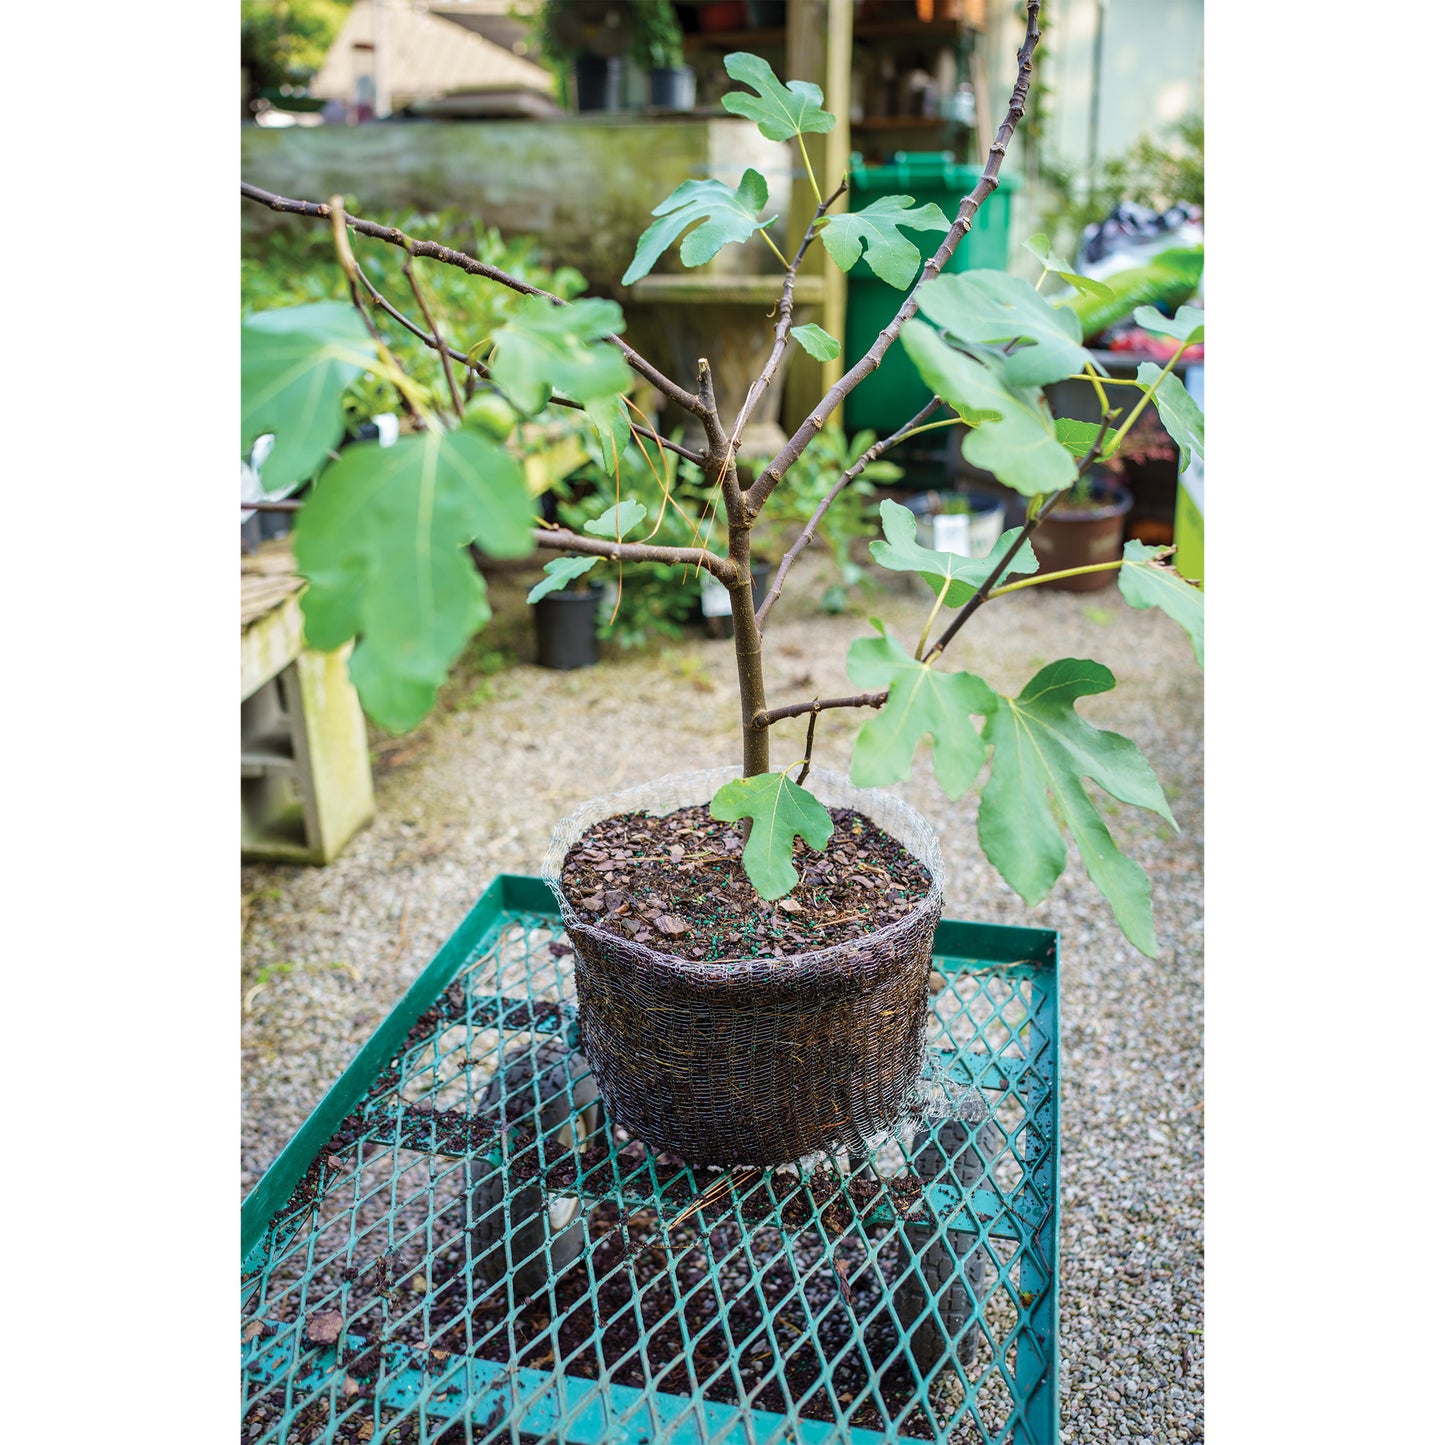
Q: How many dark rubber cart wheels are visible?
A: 2